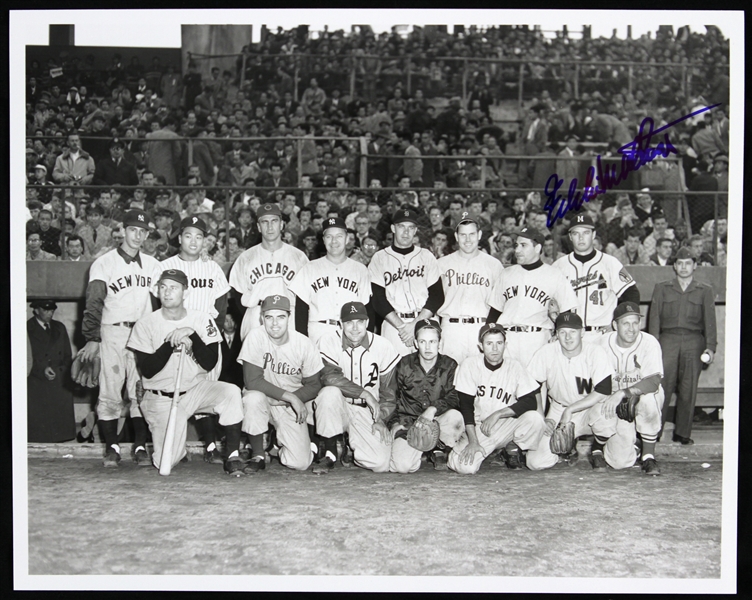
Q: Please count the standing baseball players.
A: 8